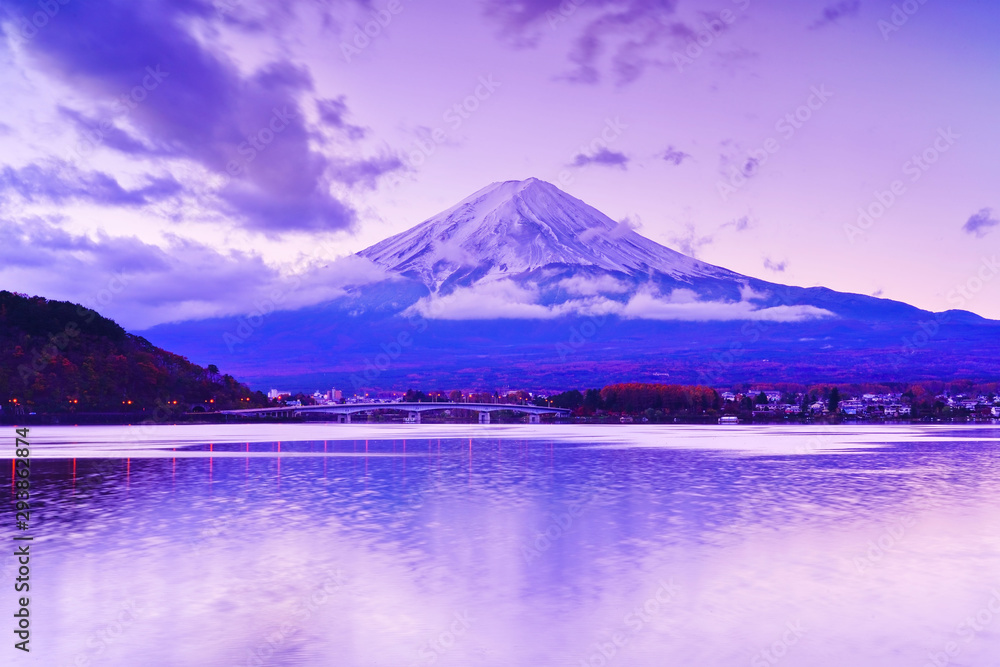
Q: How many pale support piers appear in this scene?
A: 4